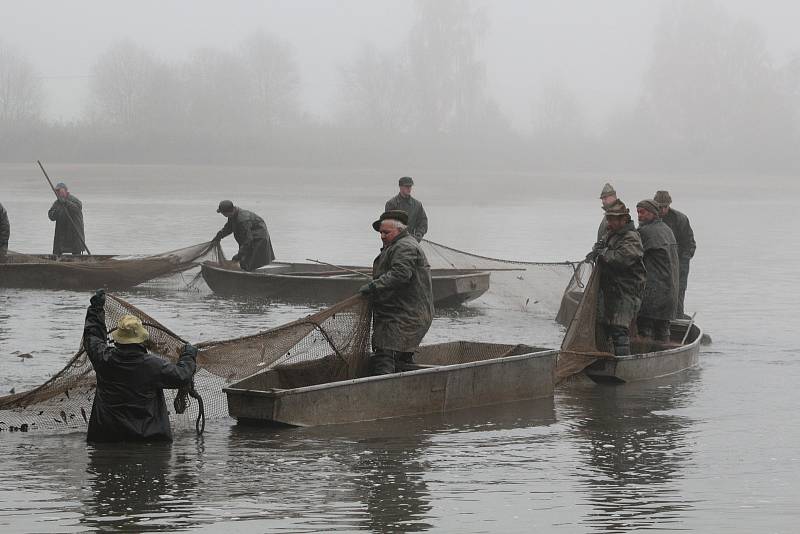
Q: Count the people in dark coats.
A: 10